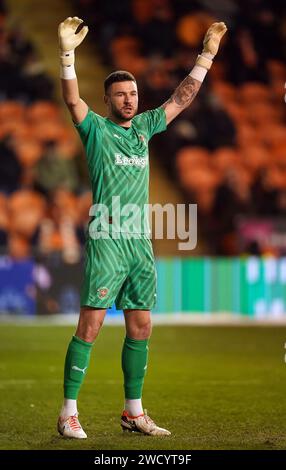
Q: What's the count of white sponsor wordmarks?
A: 1